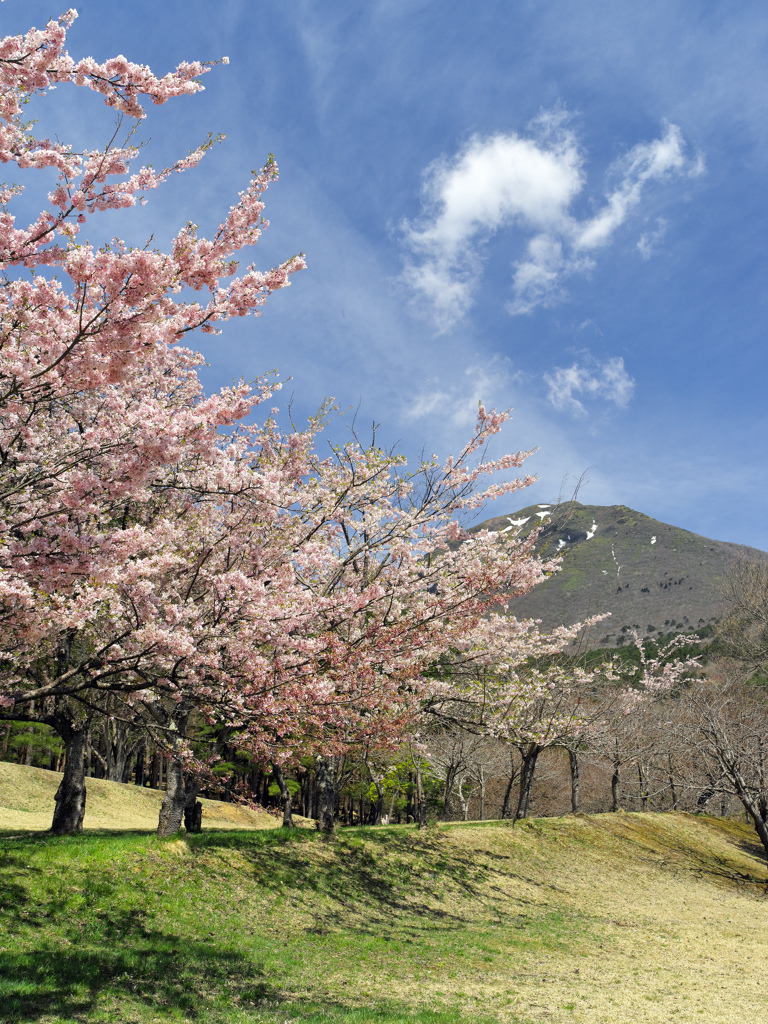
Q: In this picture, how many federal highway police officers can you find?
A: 0